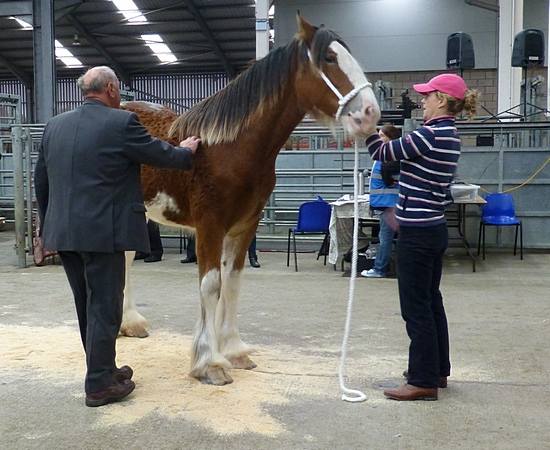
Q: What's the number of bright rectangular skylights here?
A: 4